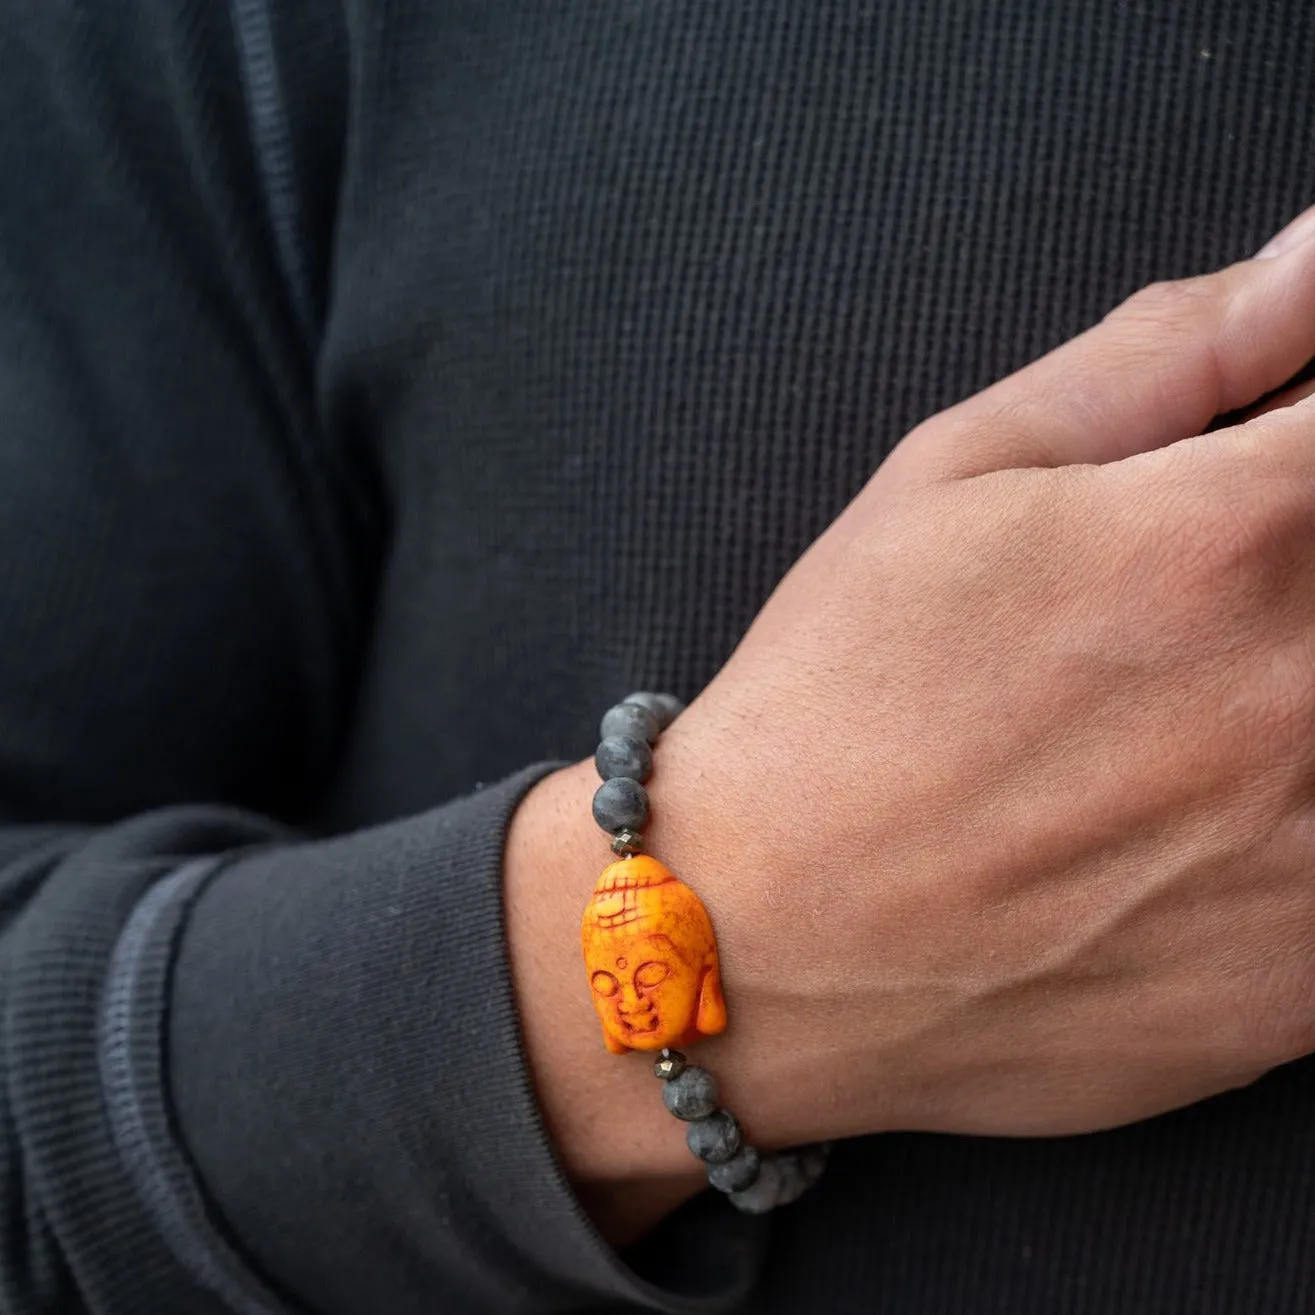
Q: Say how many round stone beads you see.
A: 11